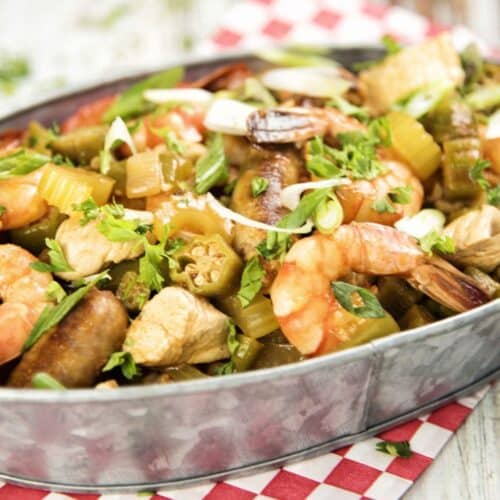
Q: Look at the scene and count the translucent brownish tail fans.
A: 2